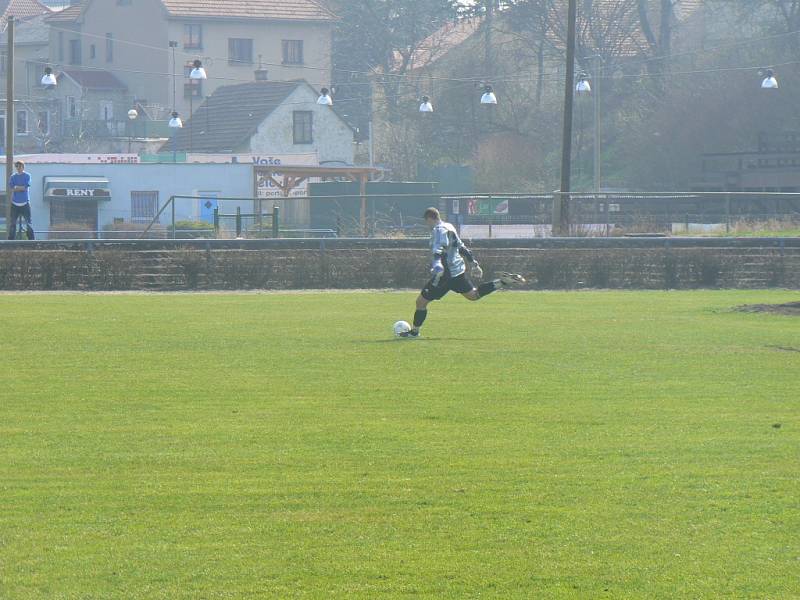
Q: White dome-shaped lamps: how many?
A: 8